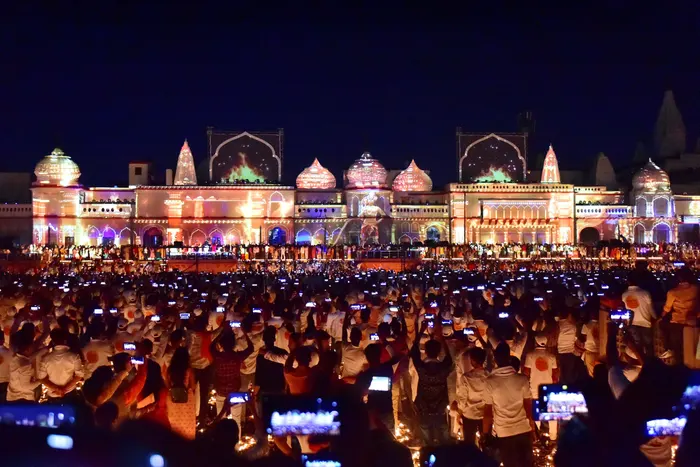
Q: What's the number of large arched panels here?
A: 2